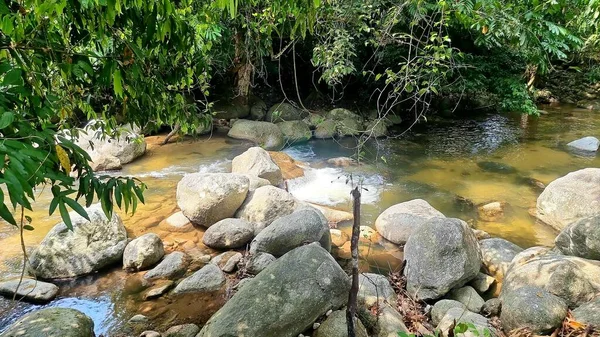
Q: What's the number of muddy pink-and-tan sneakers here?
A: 0